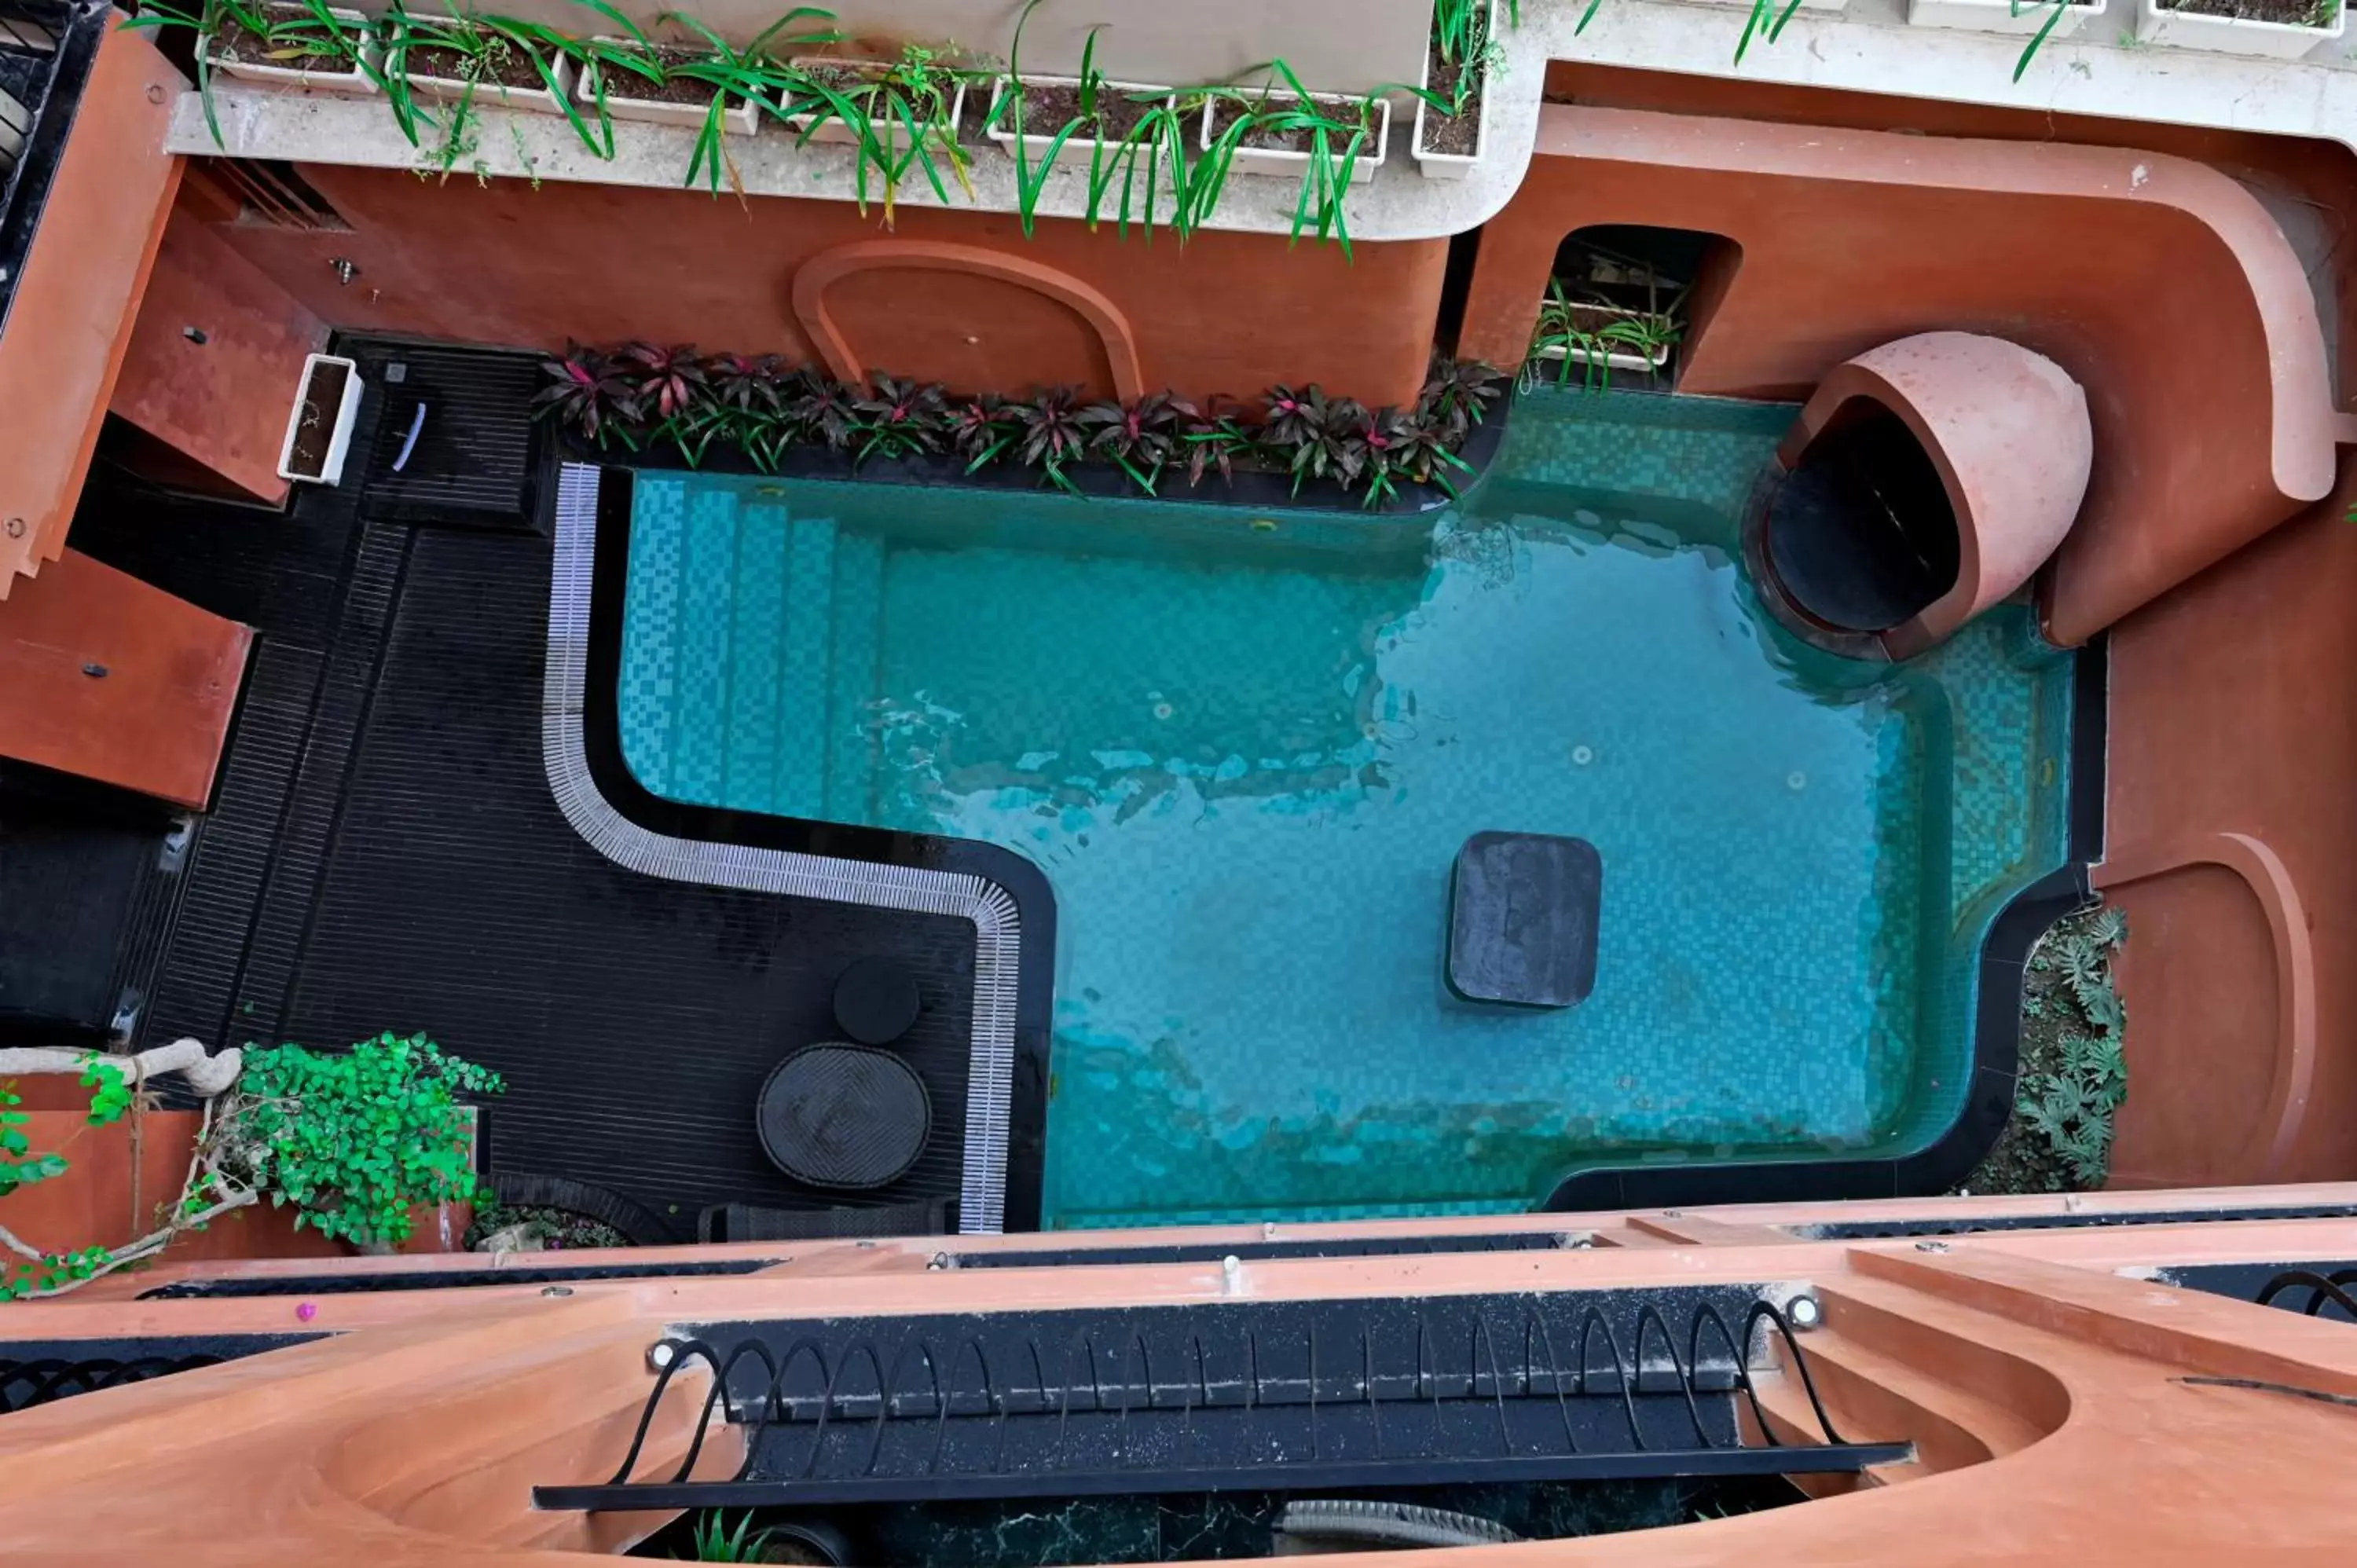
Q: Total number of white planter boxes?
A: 12